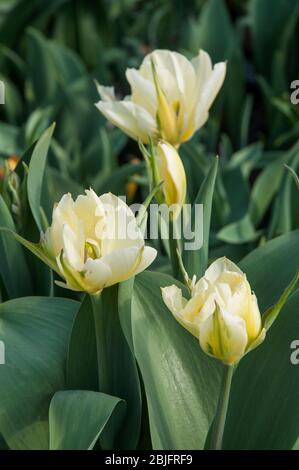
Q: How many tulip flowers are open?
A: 3